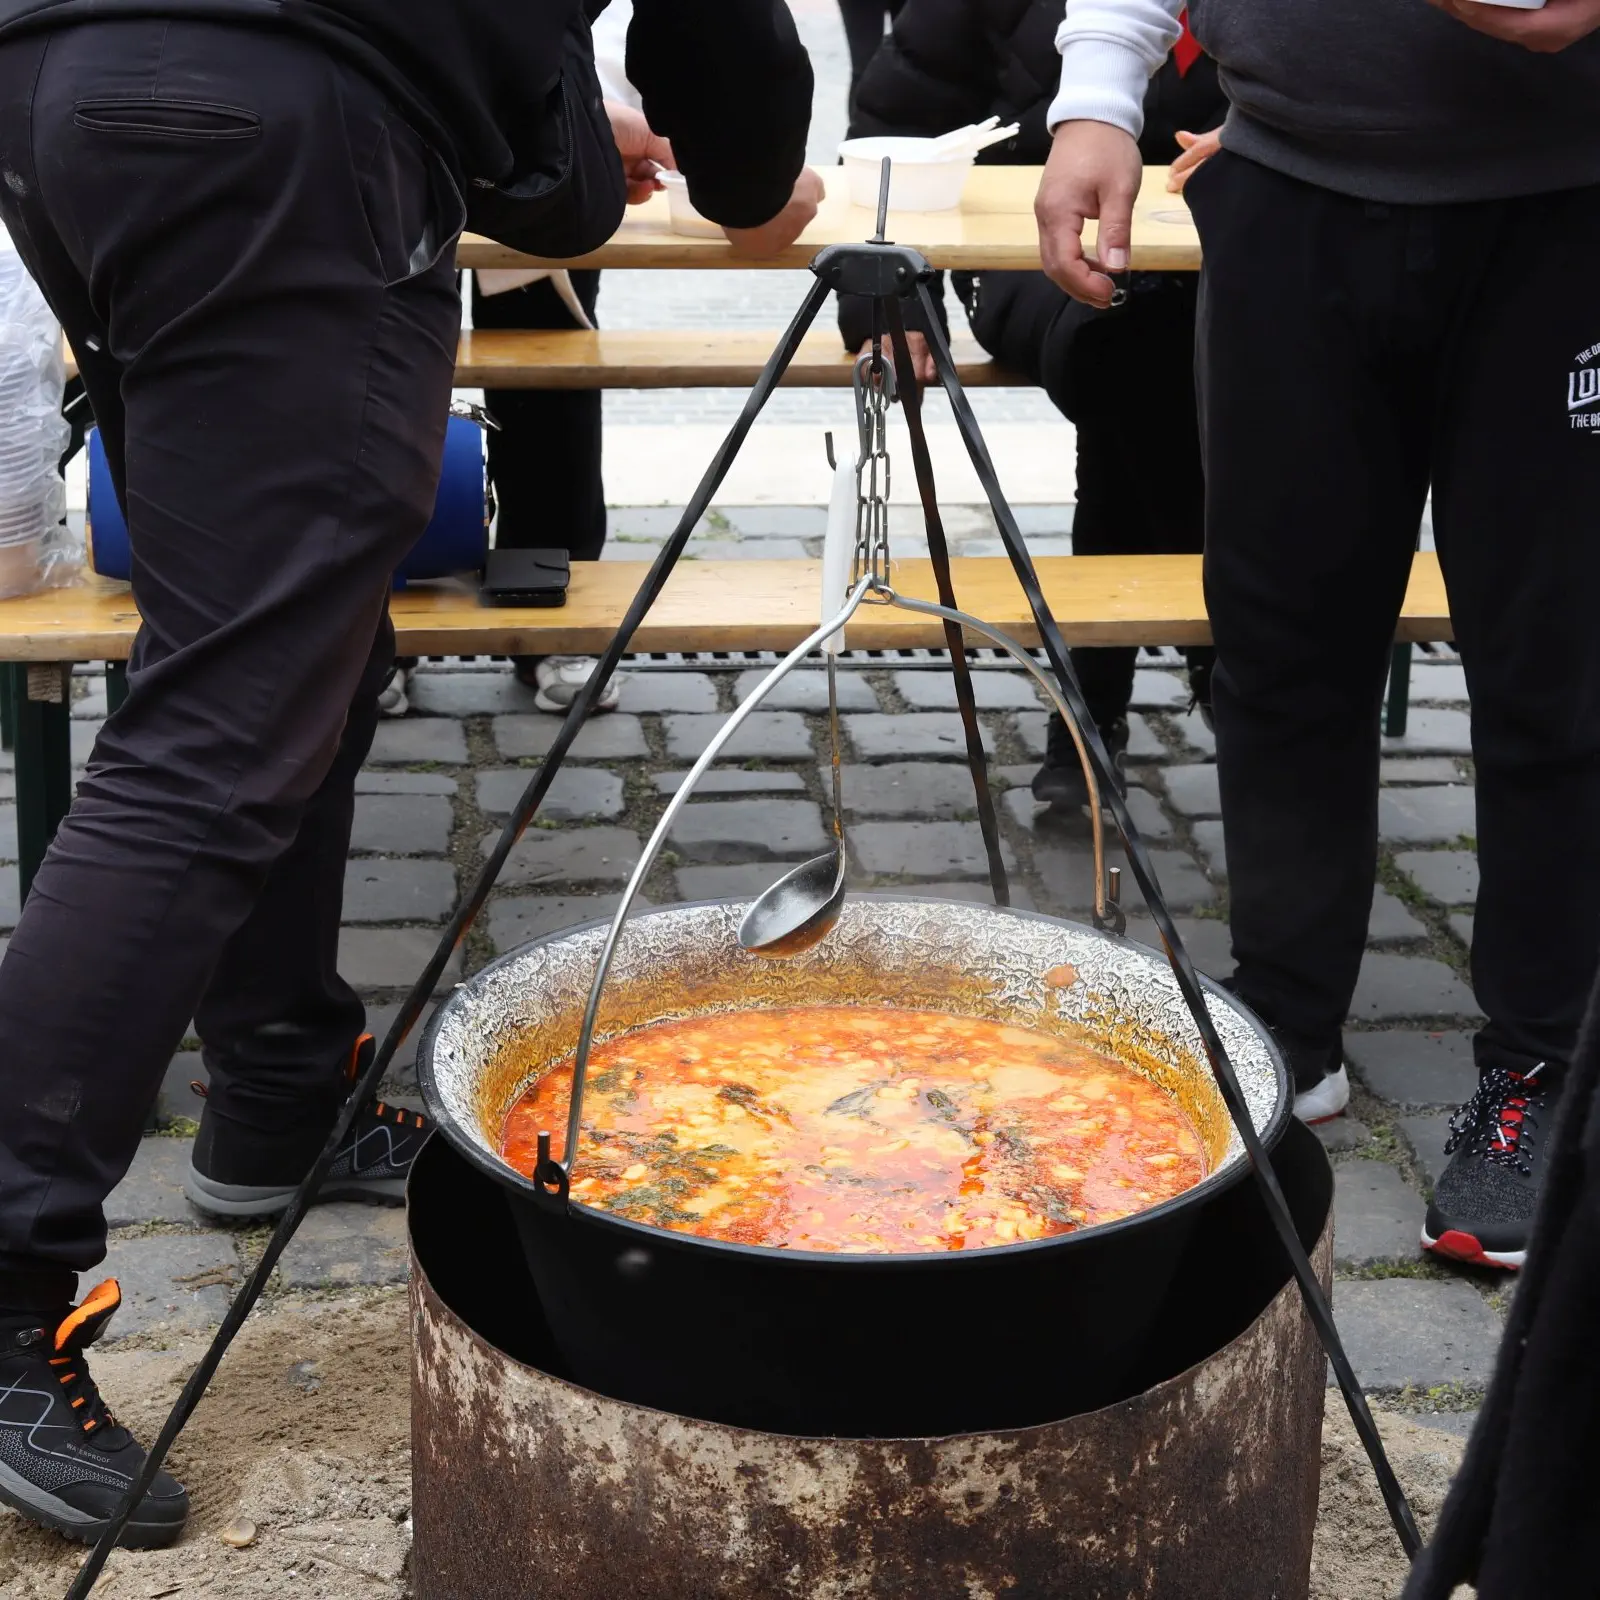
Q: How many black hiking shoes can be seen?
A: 2